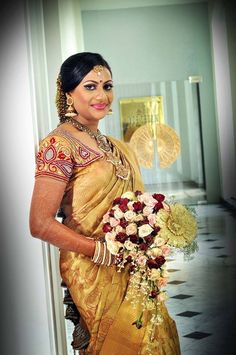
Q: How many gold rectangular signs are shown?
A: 1